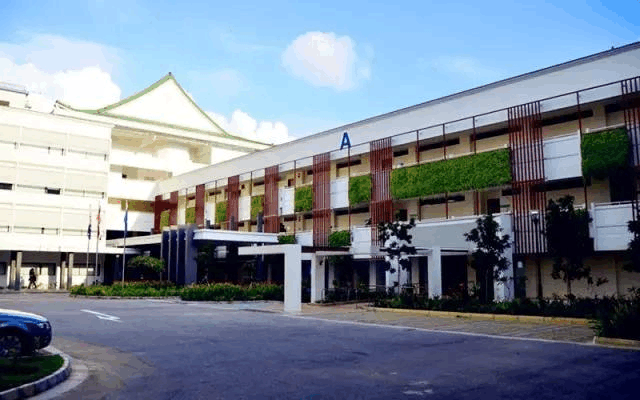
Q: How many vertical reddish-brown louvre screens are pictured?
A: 9